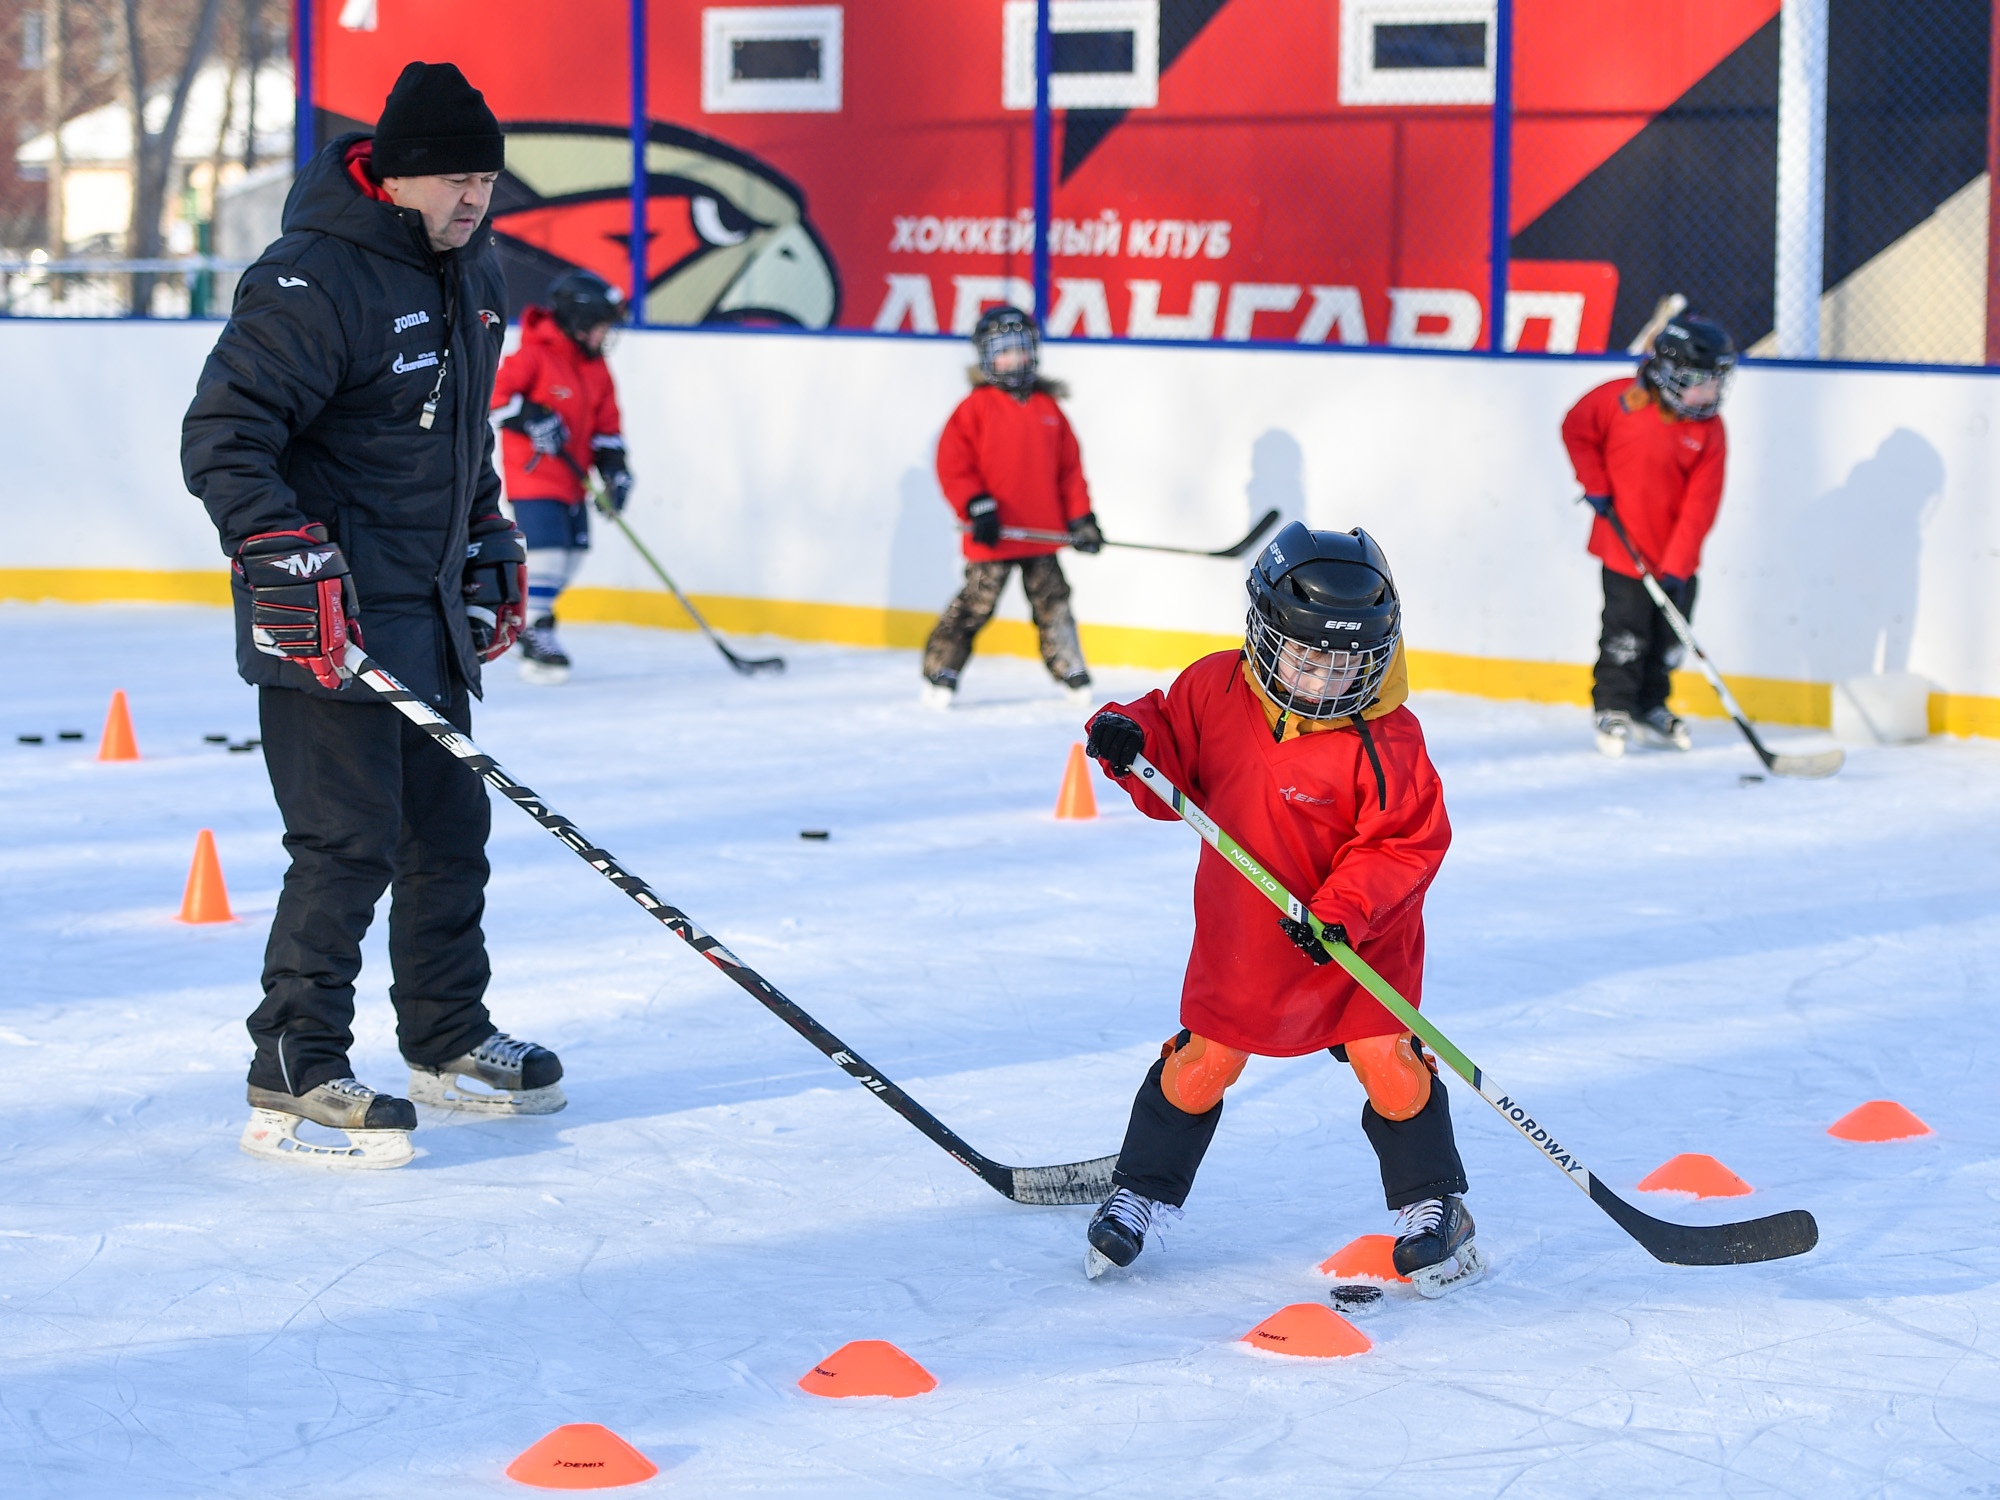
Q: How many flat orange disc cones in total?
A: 6